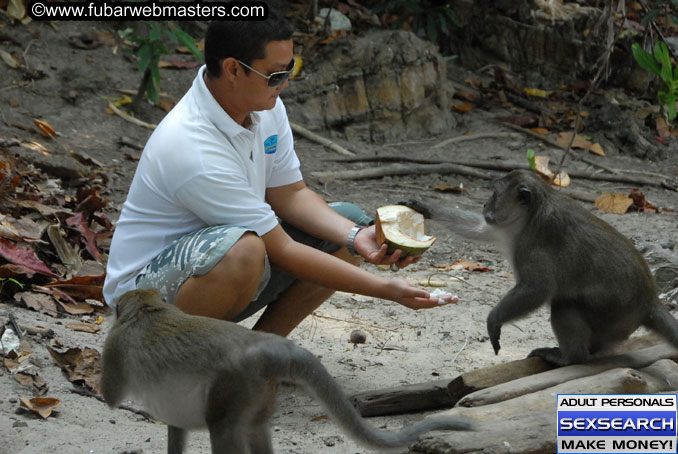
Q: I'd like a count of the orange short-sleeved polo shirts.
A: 0